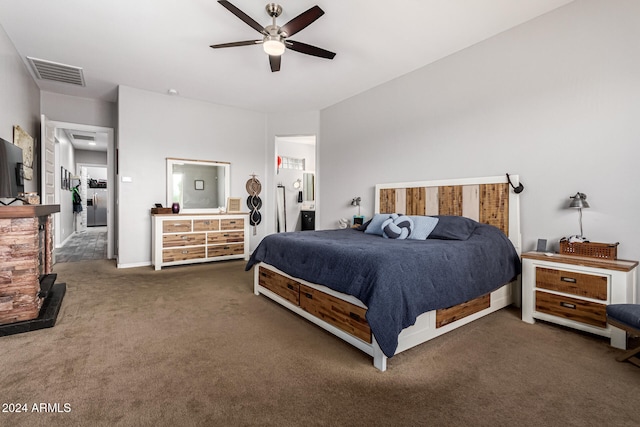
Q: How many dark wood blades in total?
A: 5